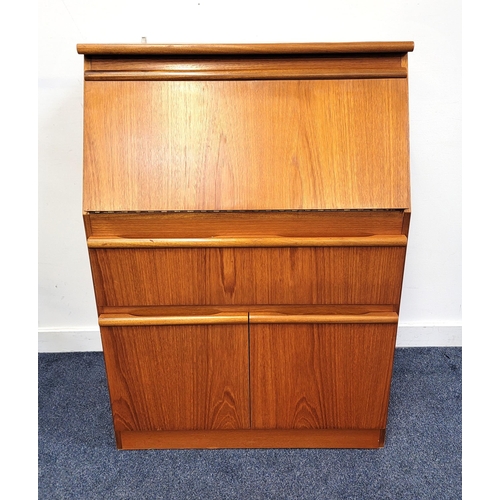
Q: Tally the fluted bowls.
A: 0